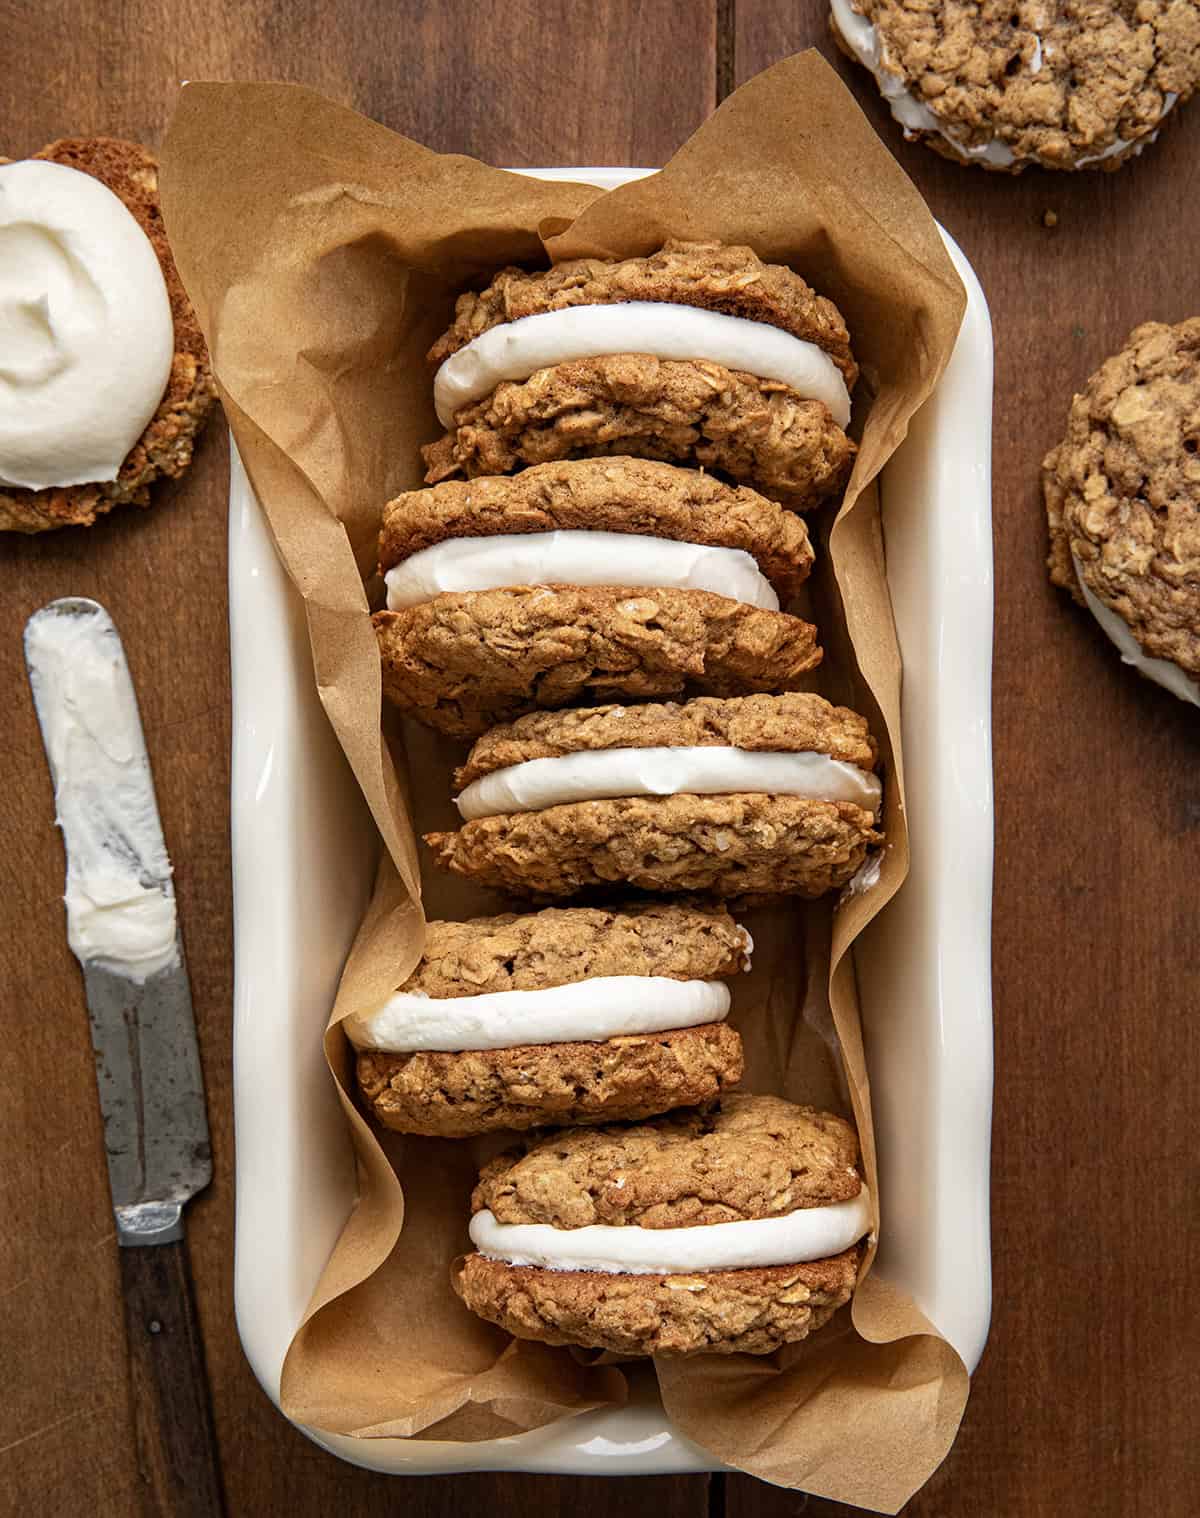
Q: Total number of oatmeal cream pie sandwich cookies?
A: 7